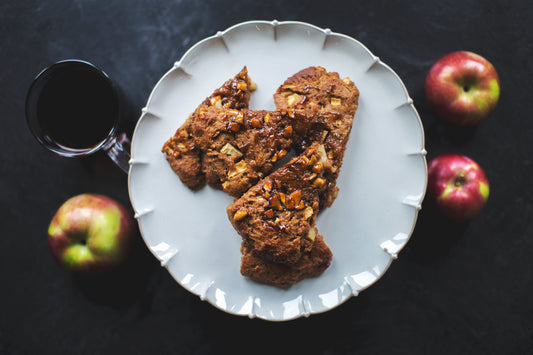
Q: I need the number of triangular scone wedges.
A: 5